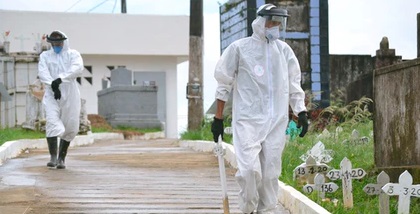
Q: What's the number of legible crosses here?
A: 5